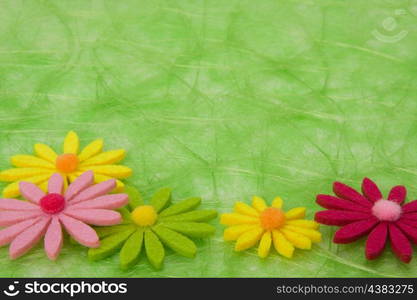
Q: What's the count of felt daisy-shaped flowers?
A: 5